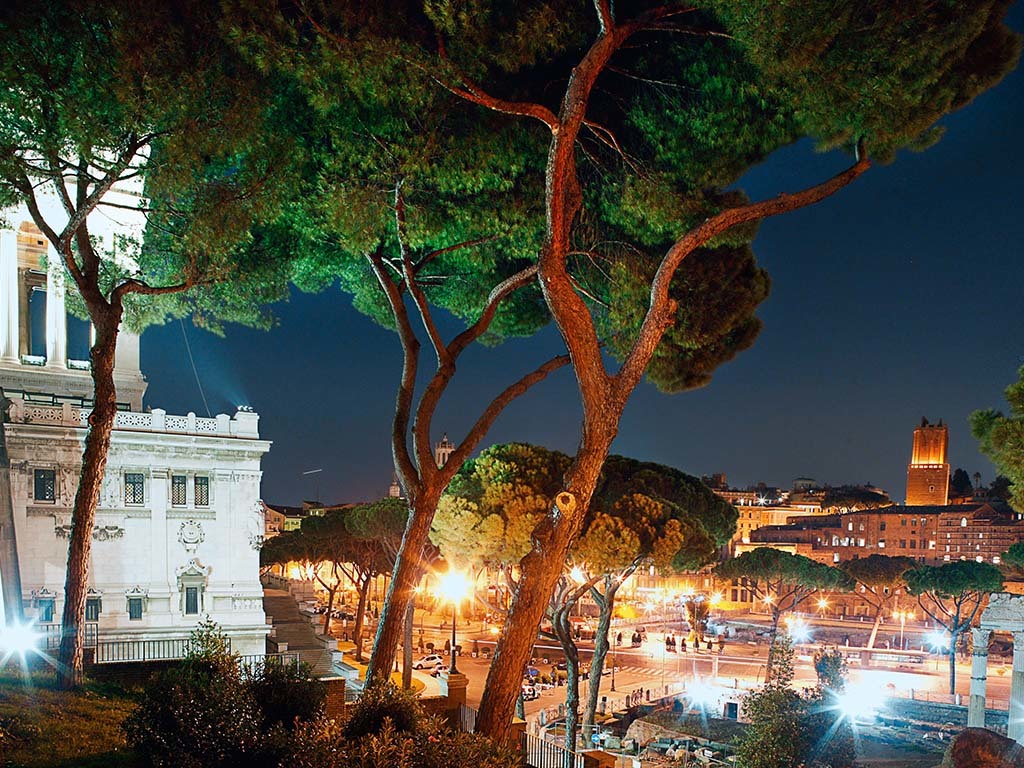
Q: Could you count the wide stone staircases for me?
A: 1